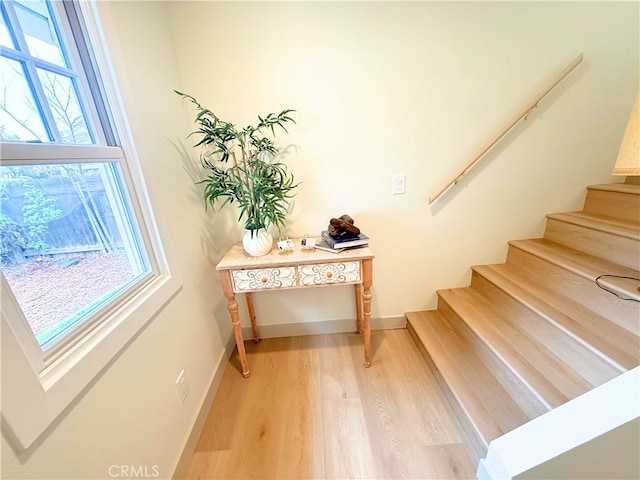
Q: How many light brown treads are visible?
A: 6